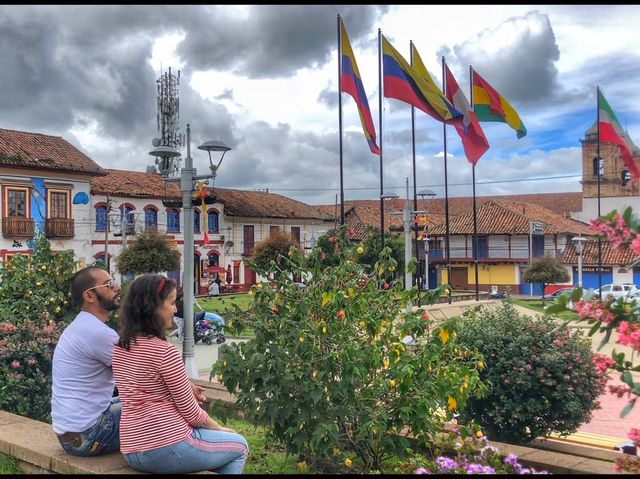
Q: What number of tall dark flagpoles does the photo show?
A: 6